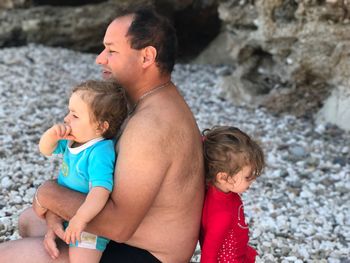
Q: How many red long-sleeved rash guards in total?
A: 1